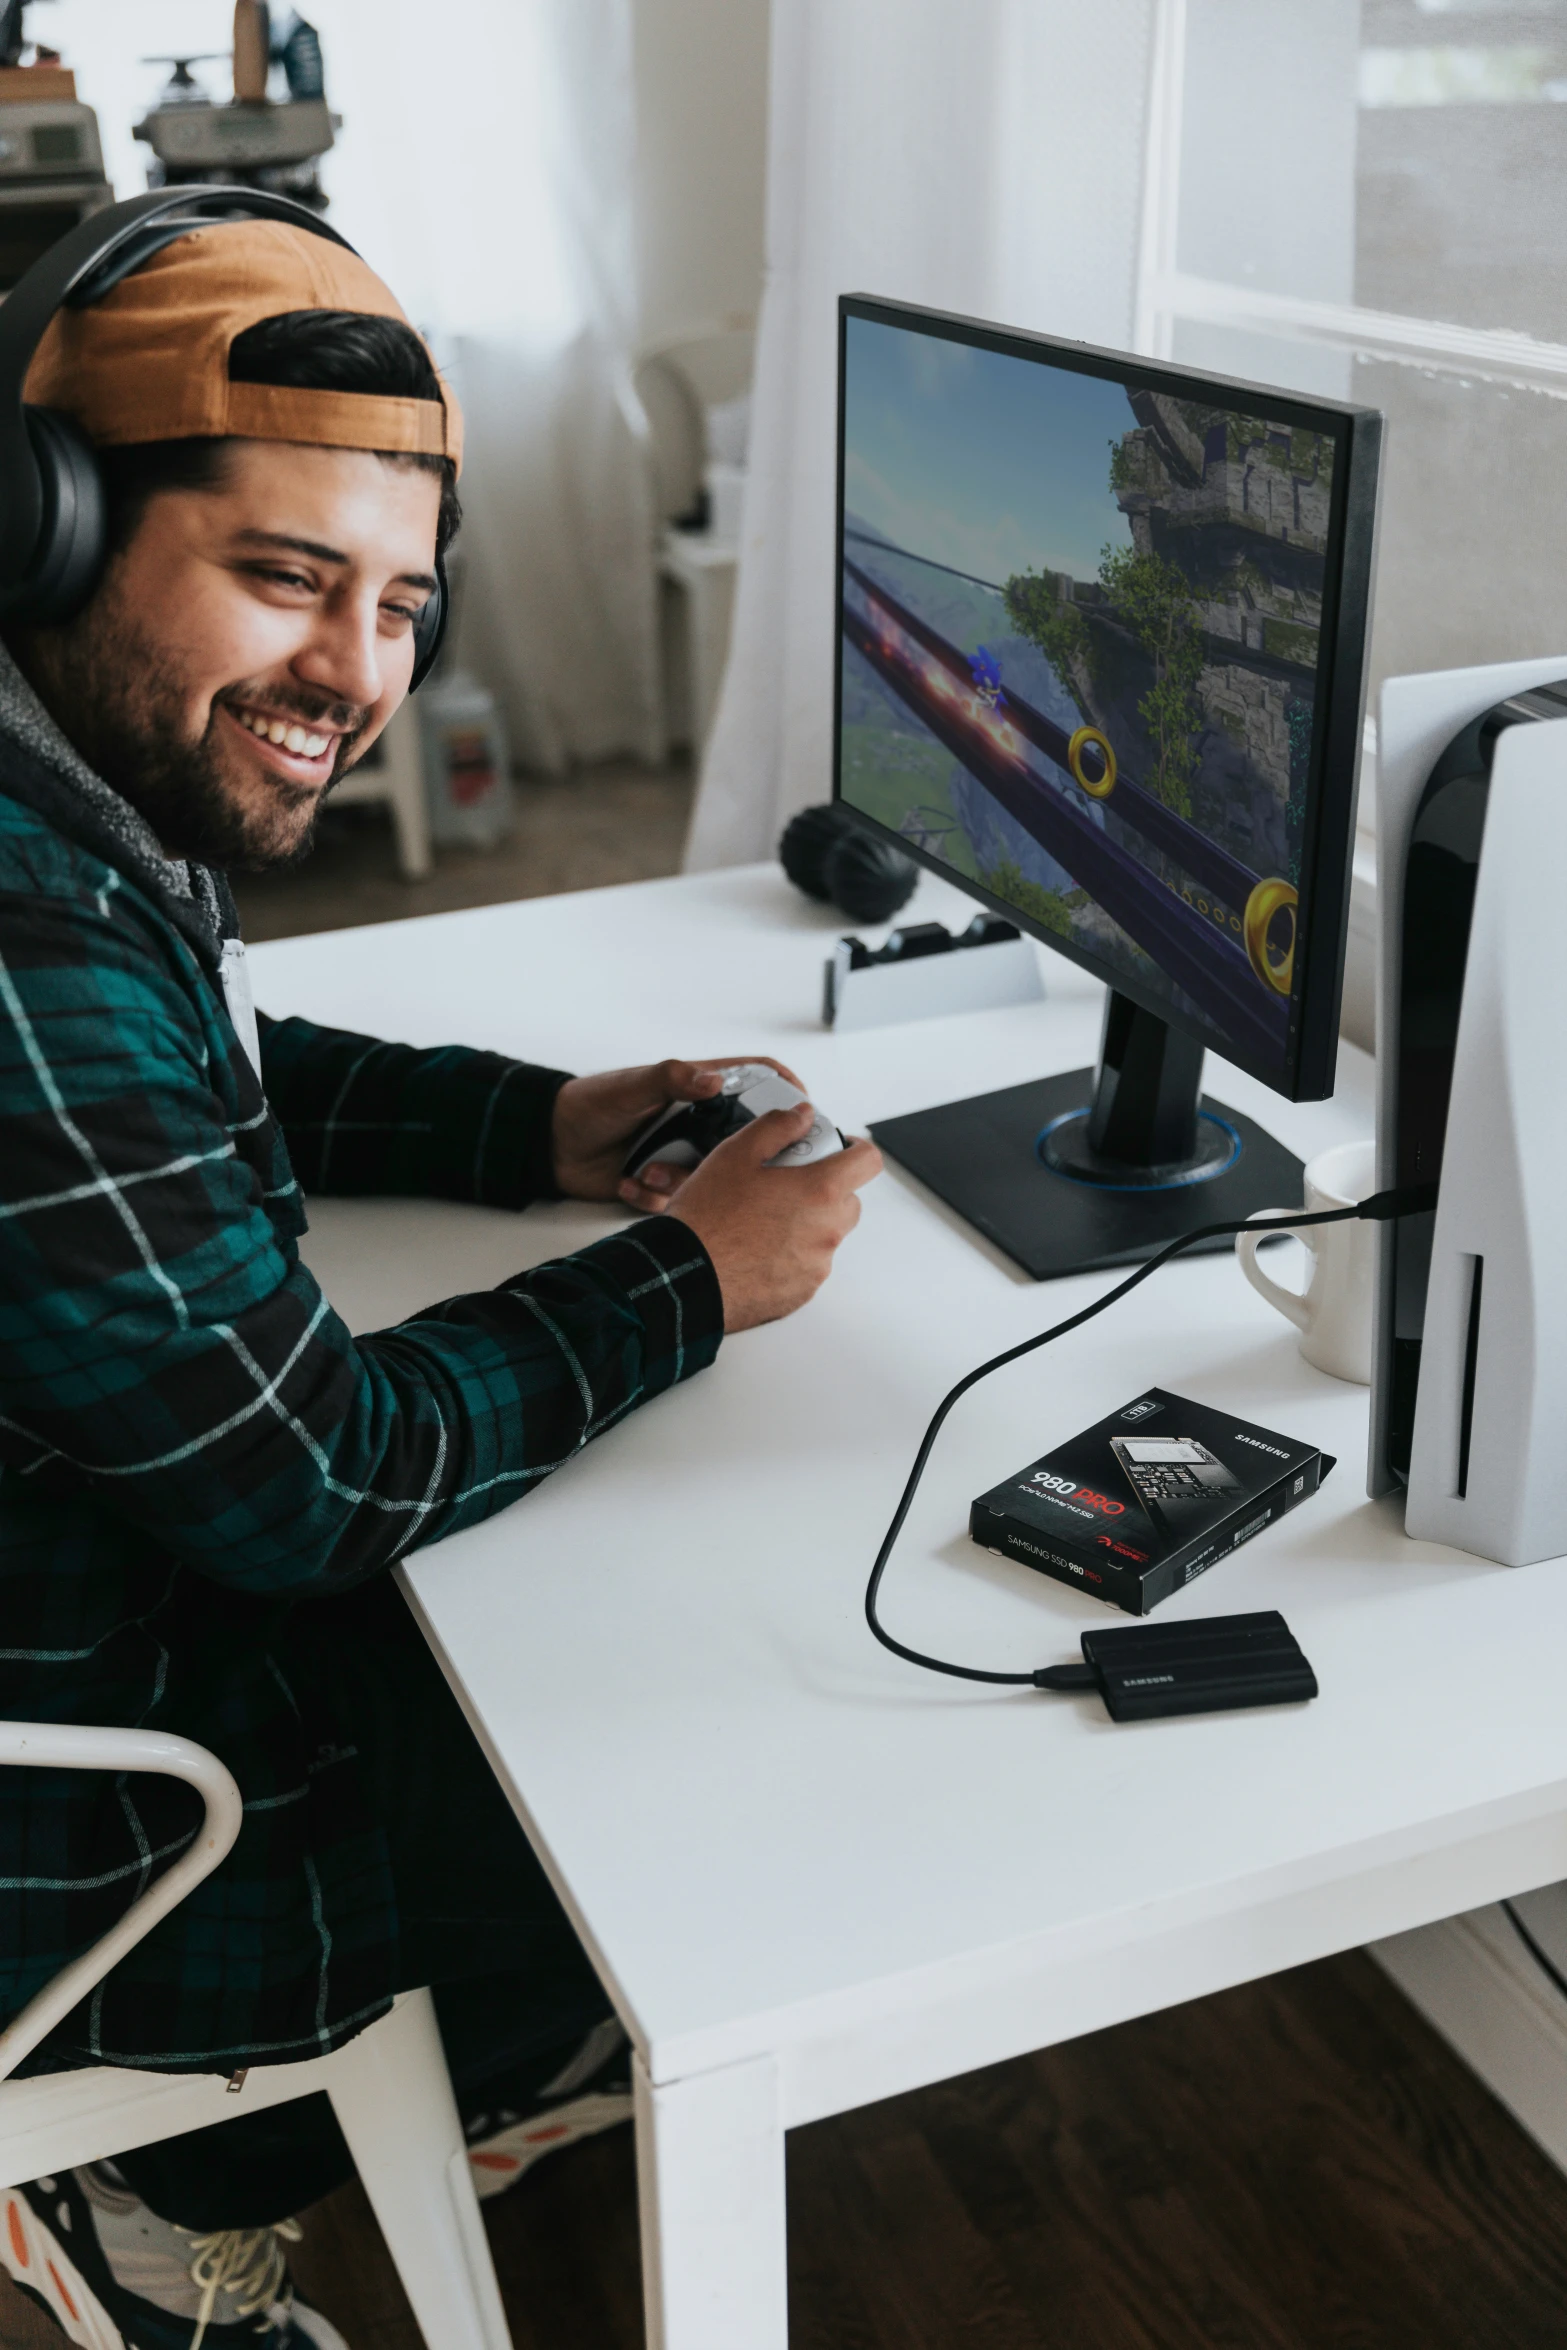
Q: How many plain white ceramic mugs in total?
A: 1